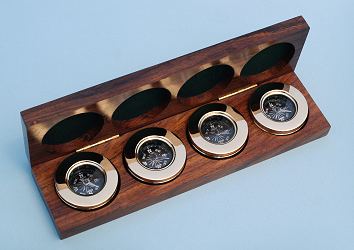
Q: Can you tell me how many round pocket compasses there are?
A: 4